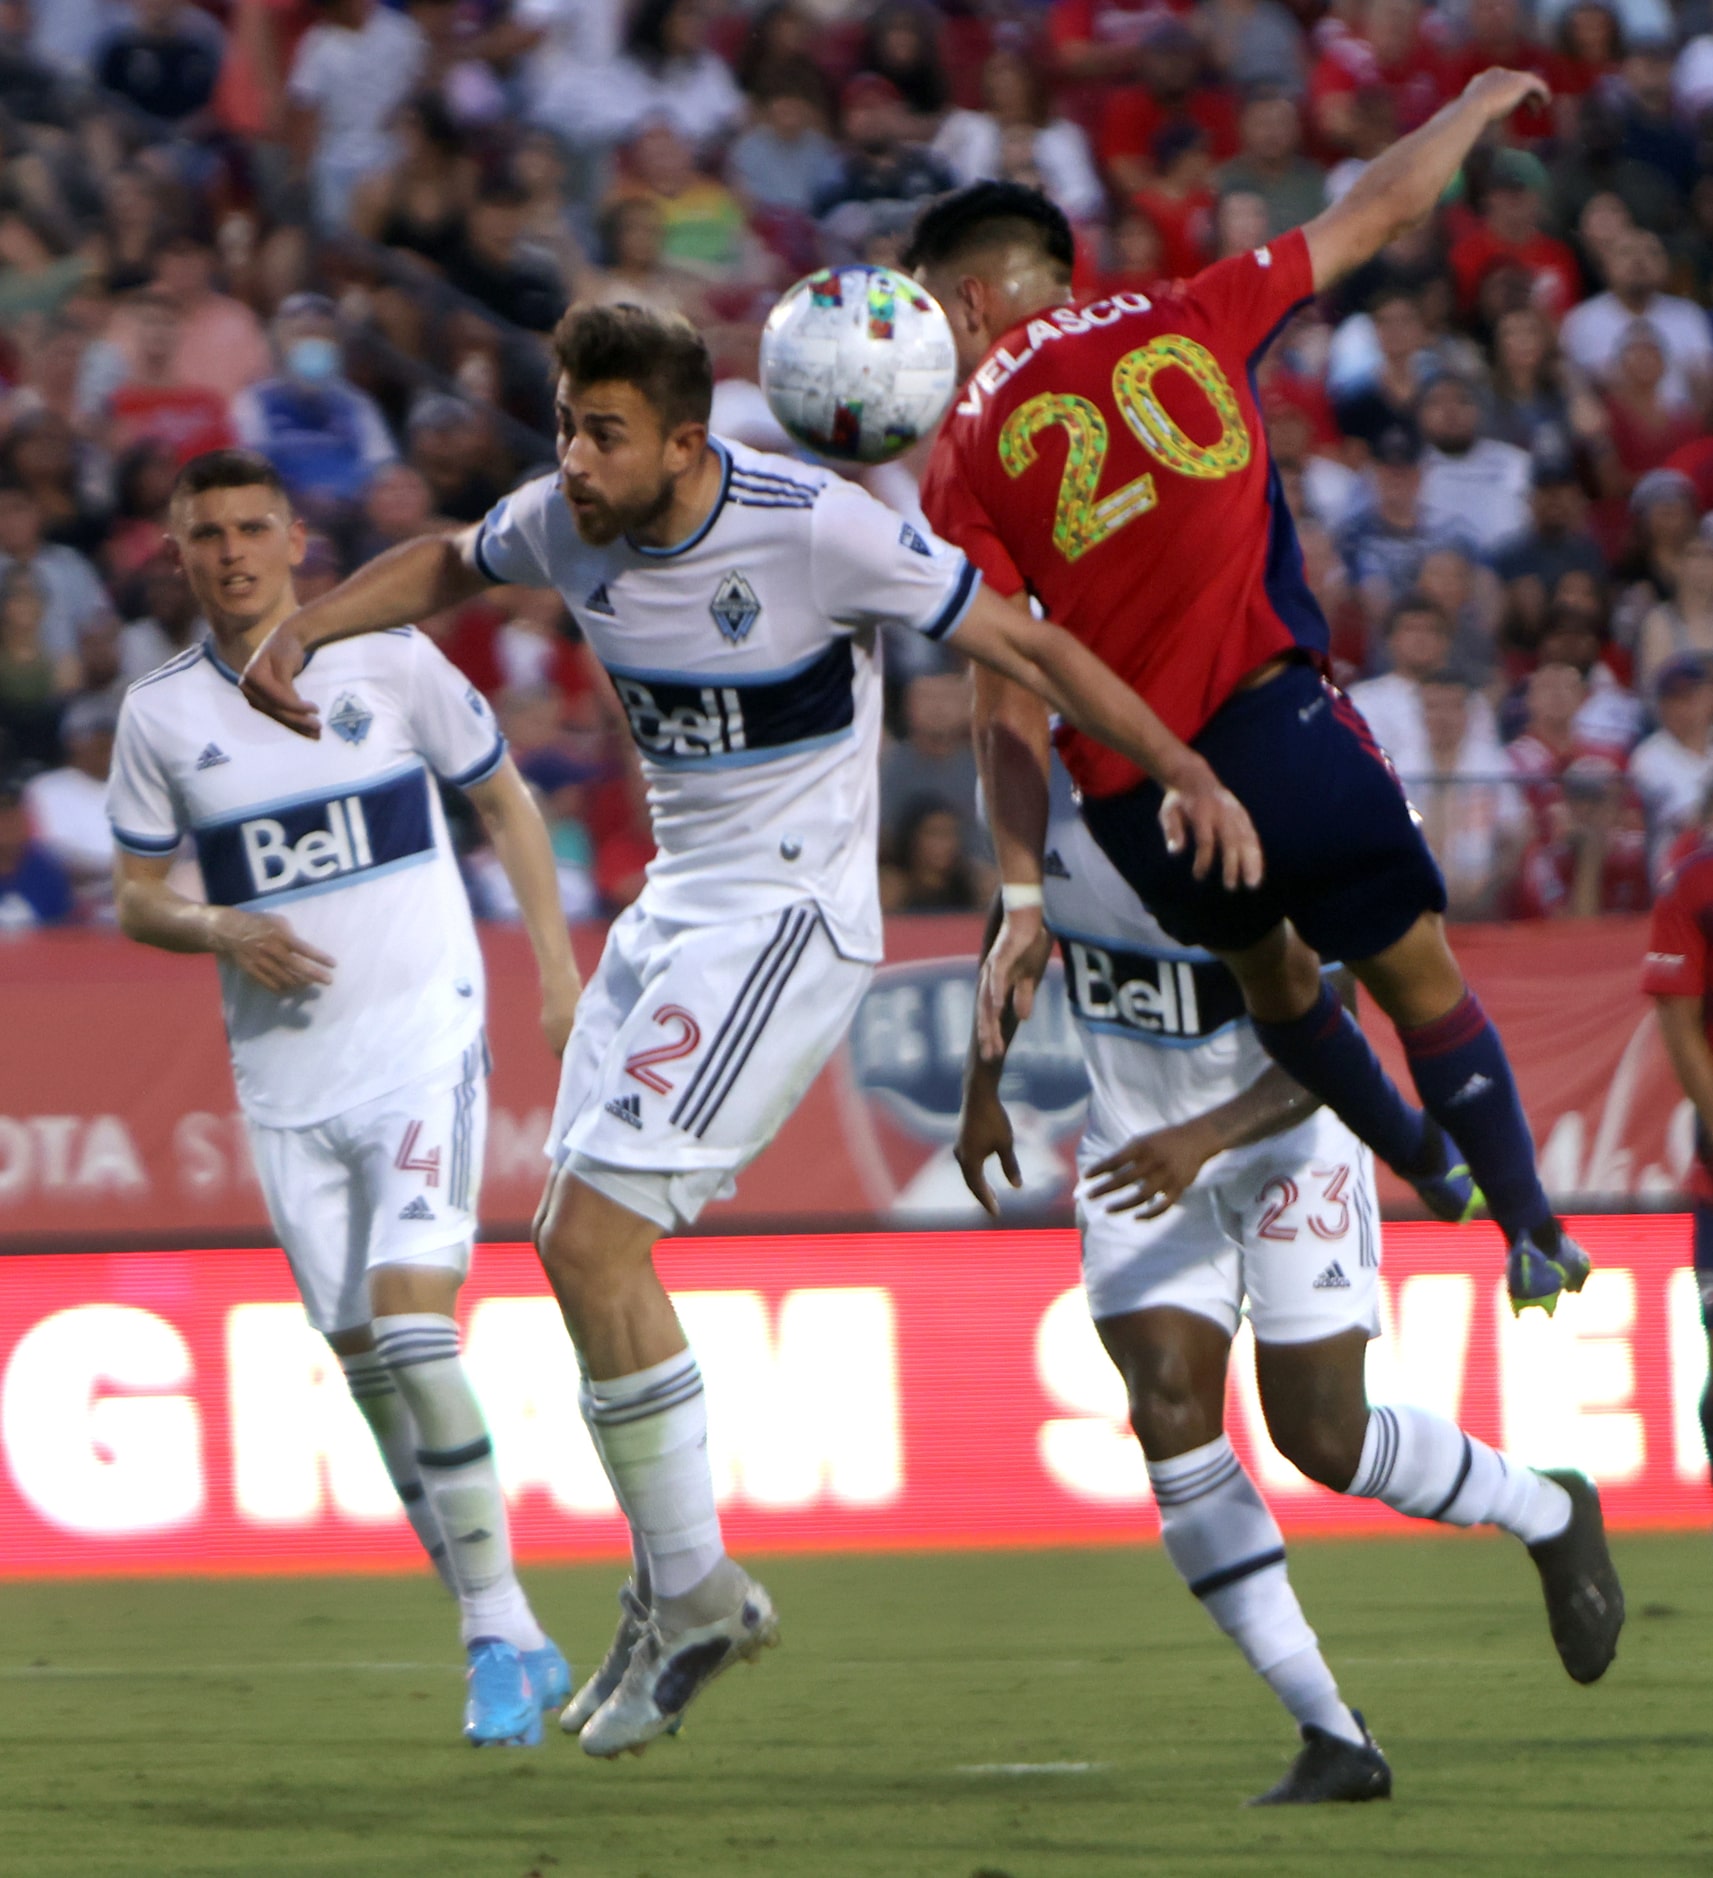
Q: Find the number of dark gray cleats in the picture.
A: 2